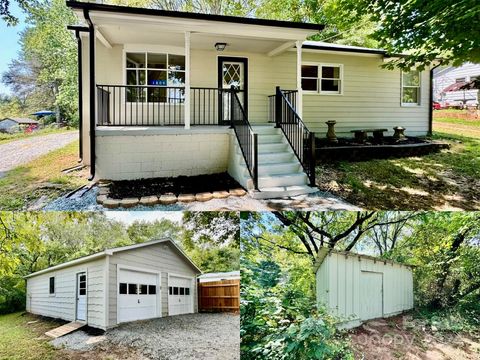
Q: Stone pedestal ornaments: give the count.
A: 2